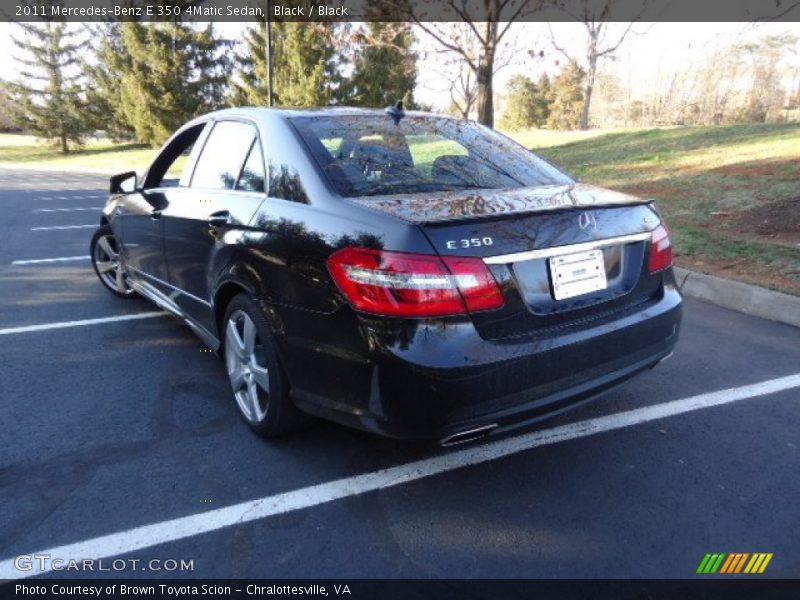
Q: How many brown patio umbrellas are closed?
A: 0